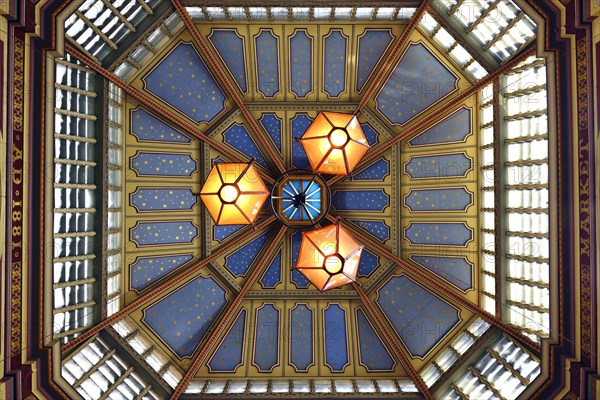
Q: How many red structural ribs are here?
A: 8